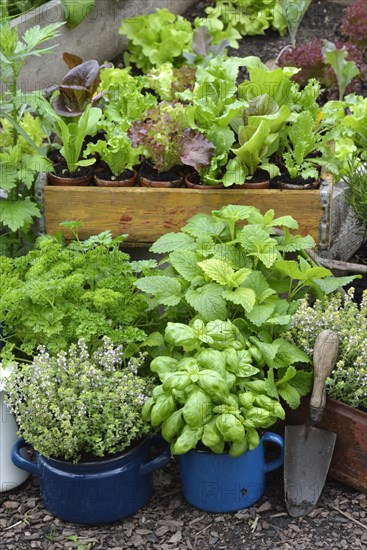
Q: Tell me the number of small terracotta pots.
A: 6